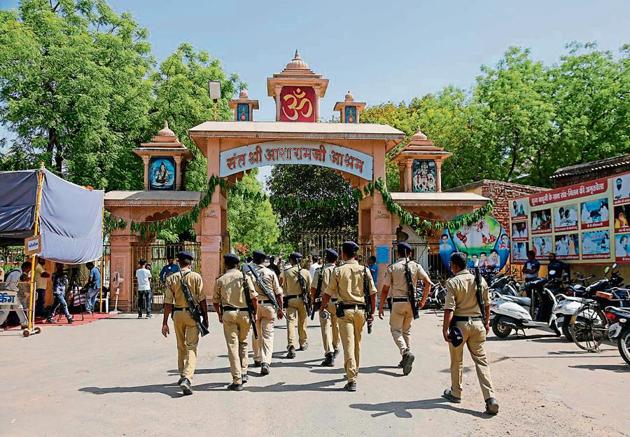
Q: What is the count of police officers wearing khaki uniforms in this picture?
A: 8